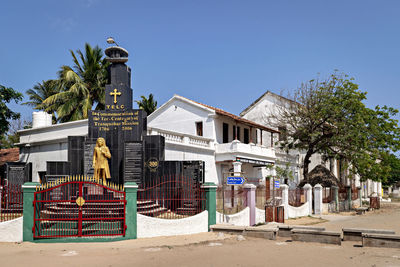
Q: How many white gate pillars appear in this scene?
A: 3